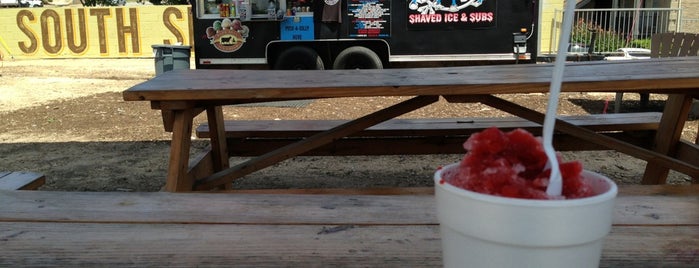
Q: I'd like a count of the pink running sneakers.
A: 0